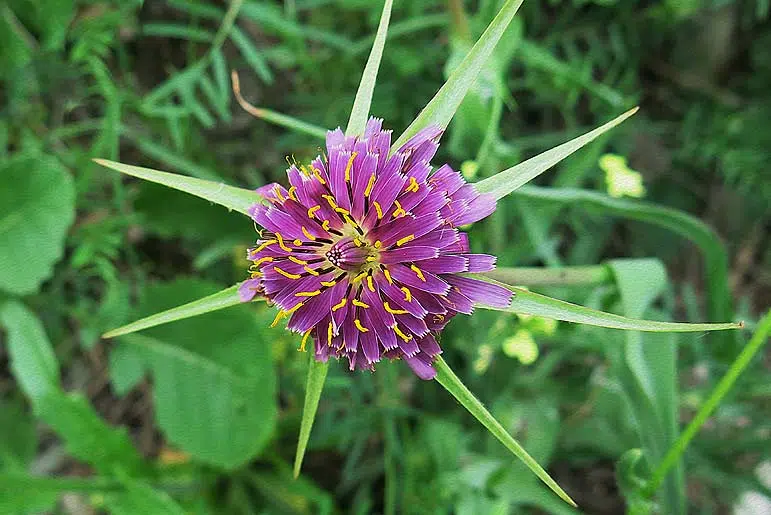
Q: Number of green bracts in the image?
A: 8